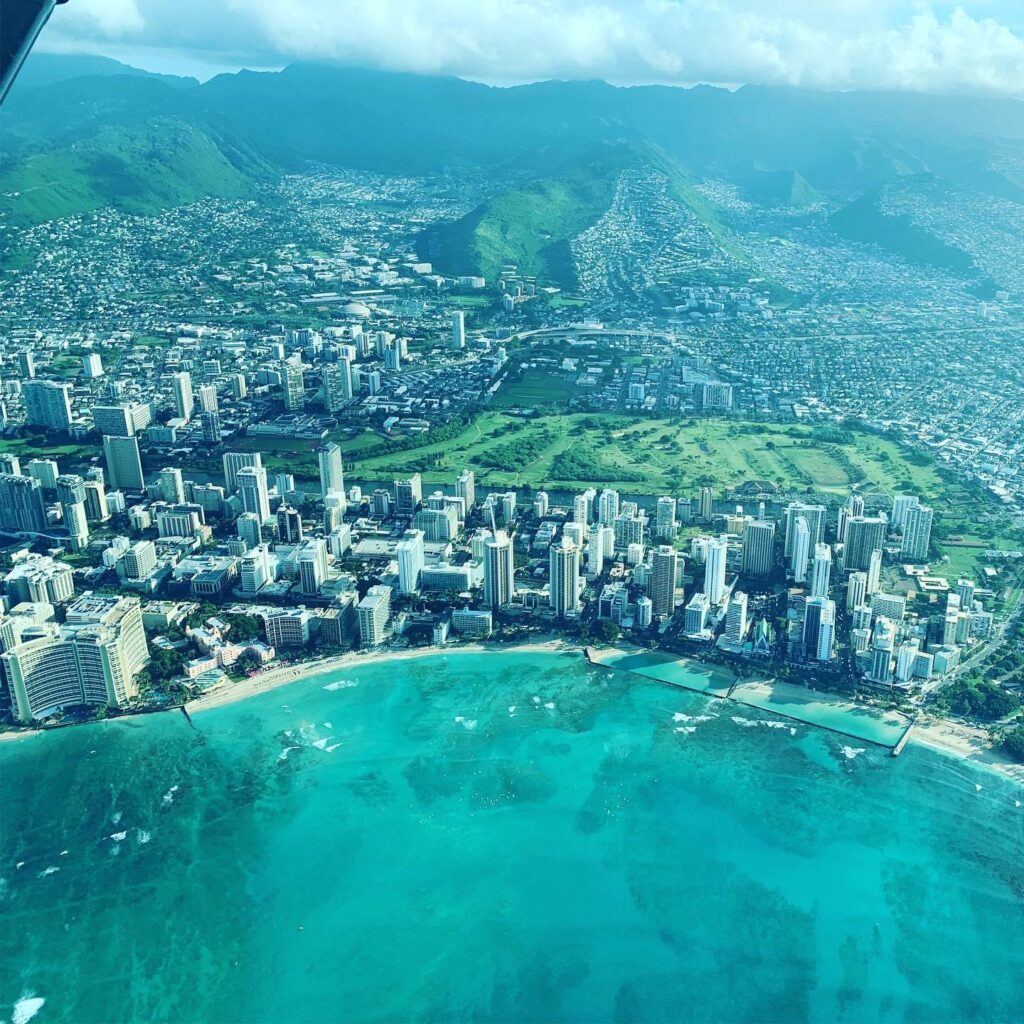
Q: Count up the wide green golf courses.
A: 1